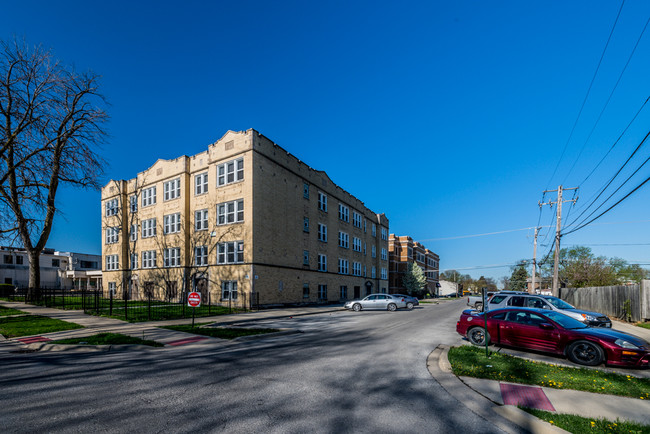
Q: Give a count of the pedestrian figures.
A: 0